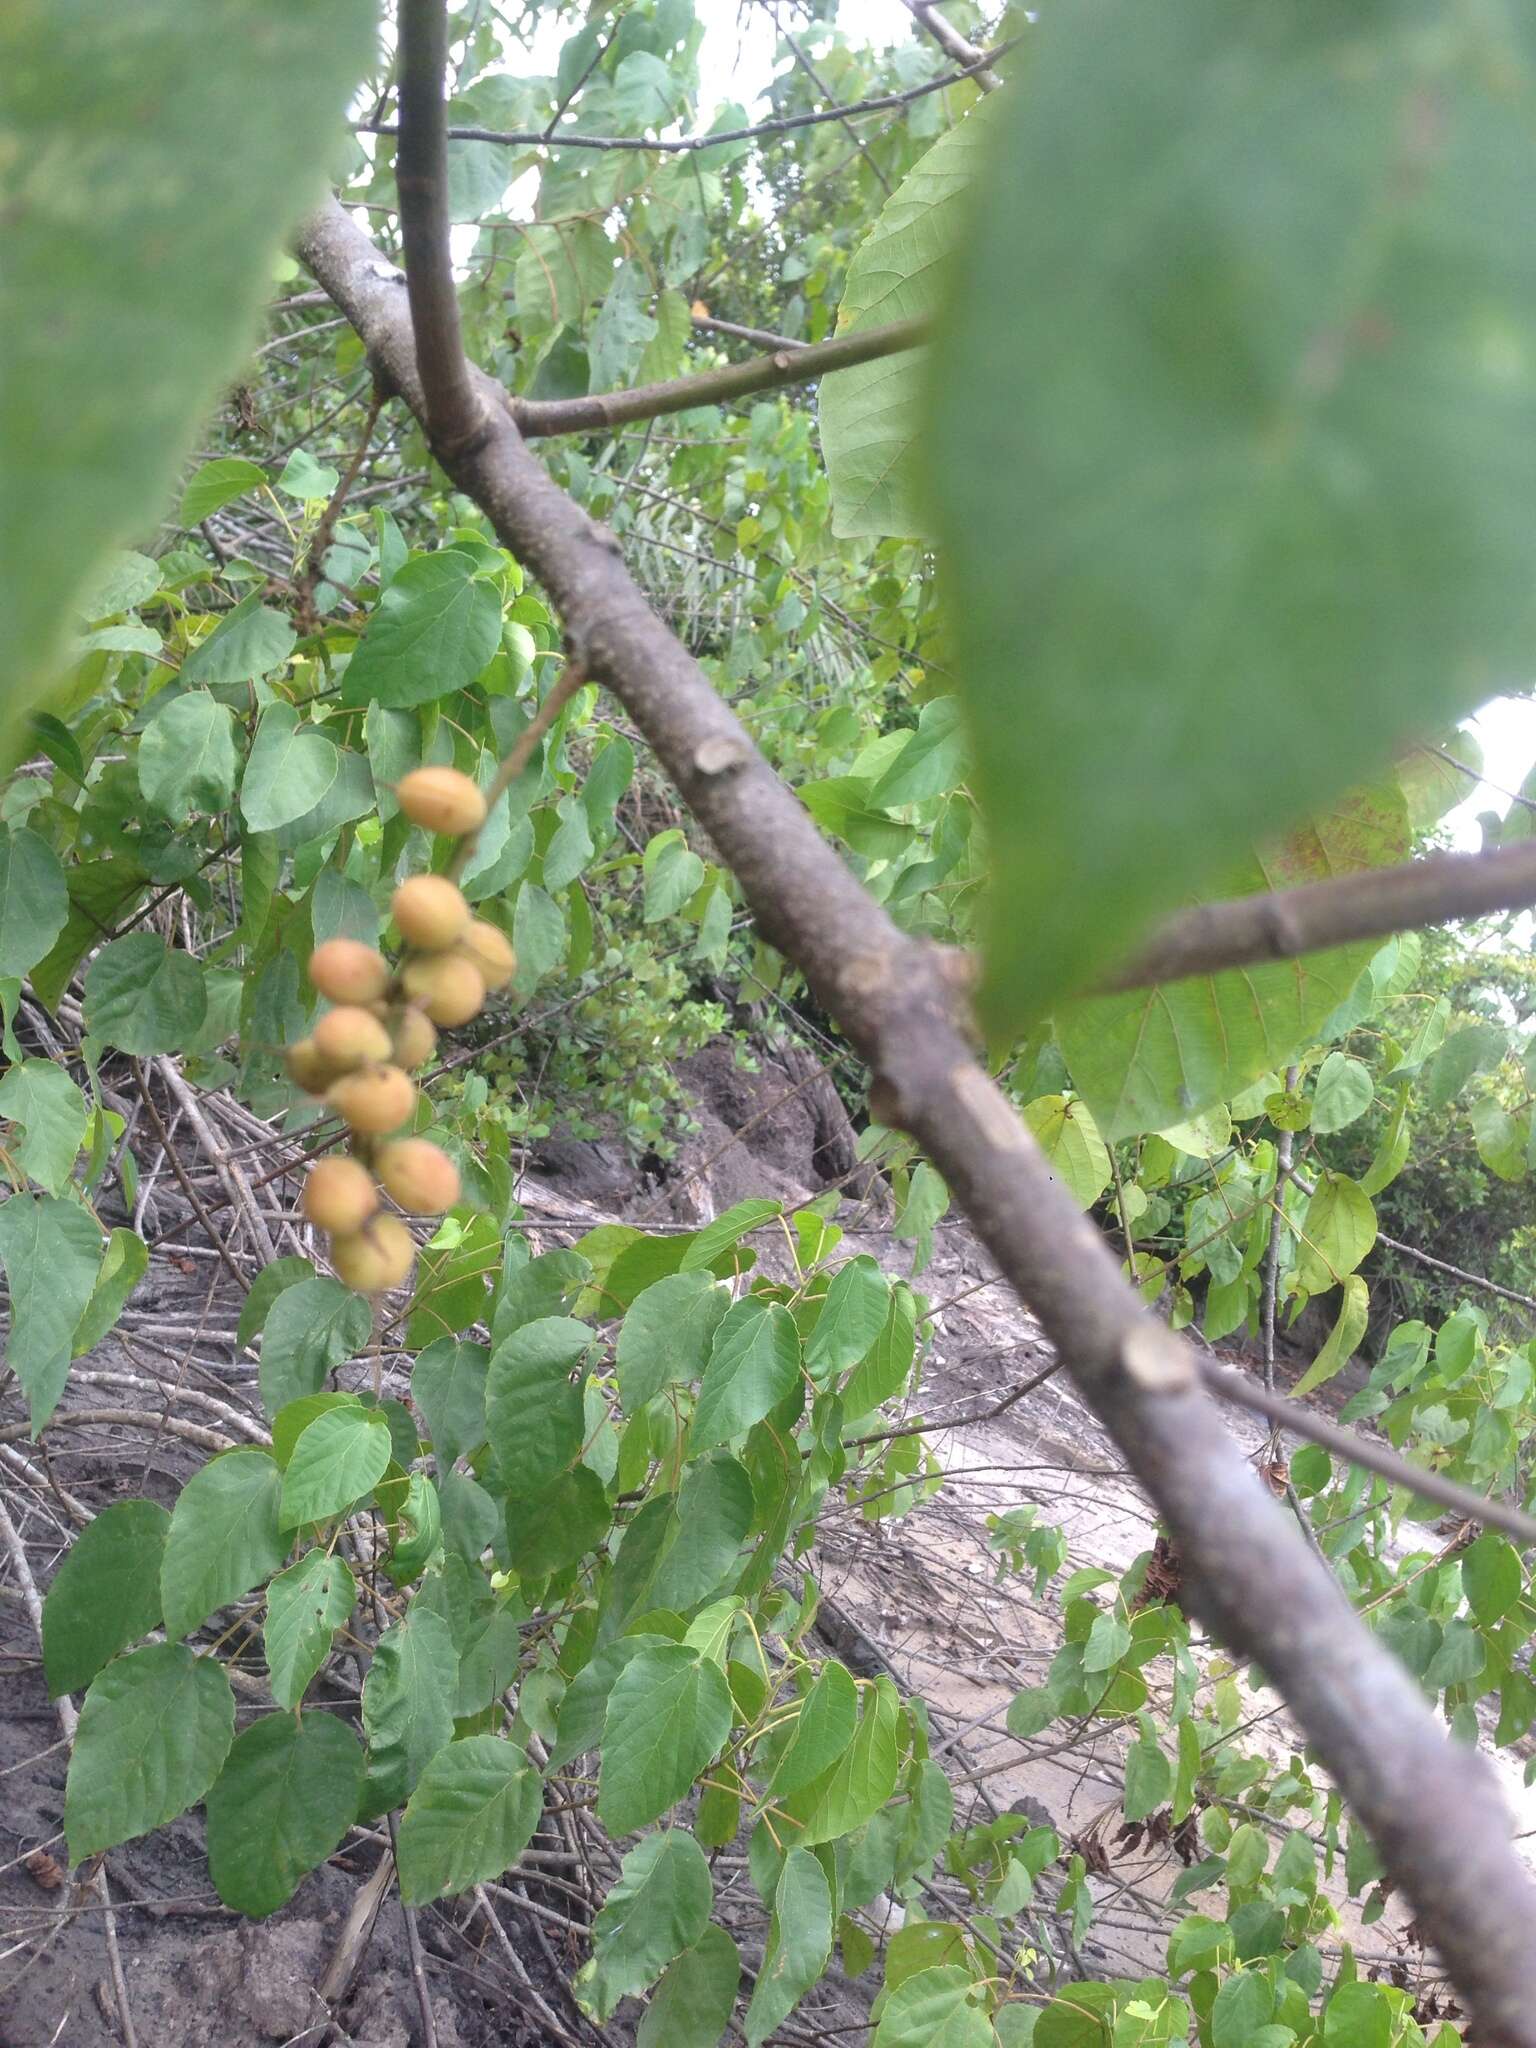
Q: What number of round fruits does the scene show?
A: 12